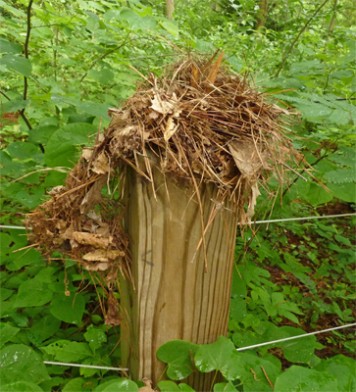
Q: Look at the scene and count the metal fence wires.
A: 2